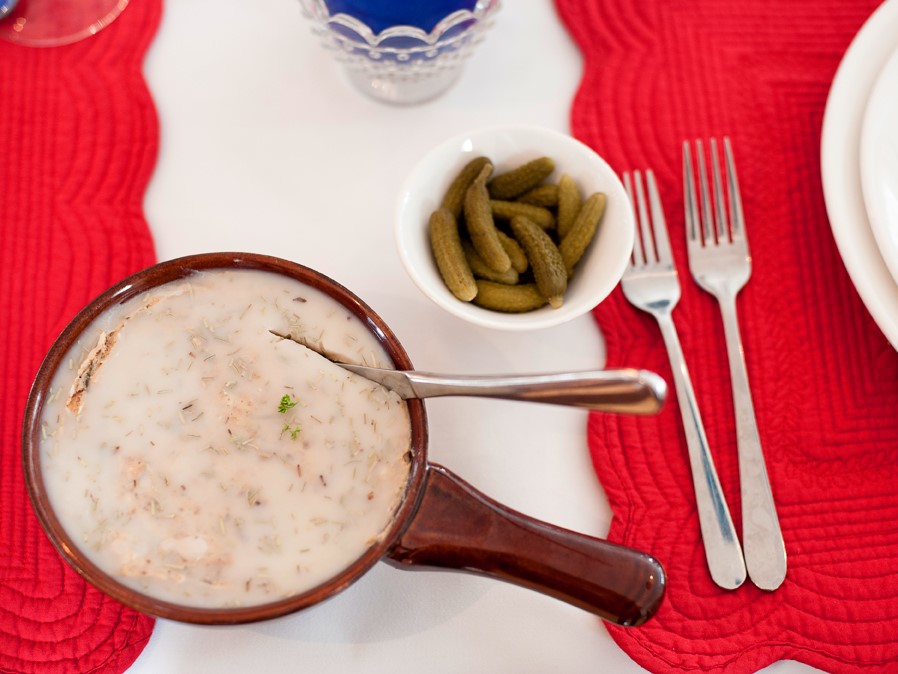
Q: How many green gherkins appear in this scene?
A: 12